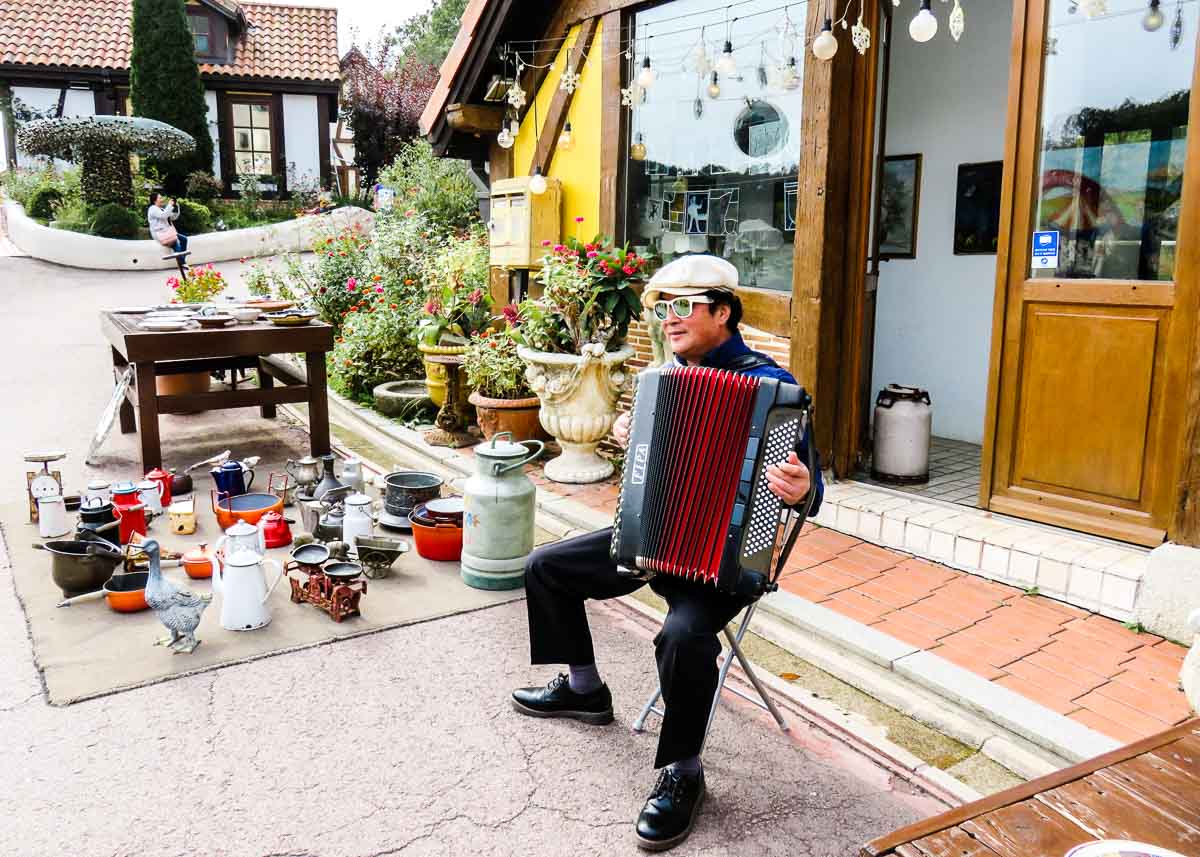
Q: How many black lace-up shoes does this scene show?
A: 2